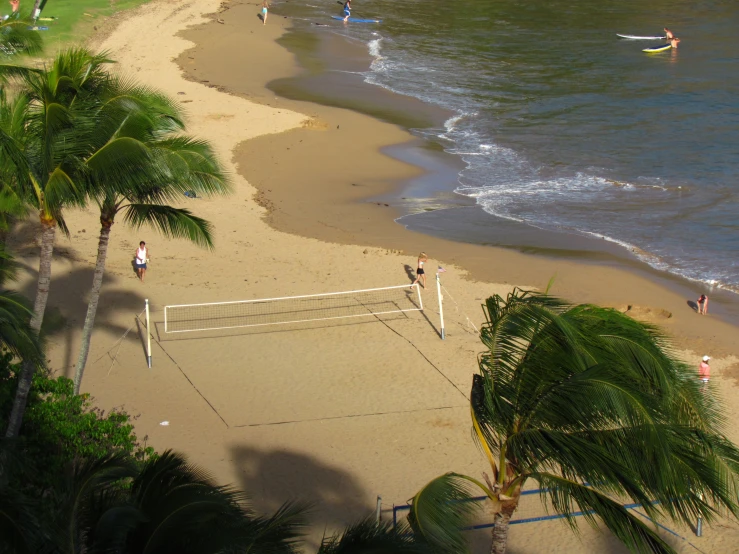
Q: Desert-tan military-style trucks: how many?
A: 0